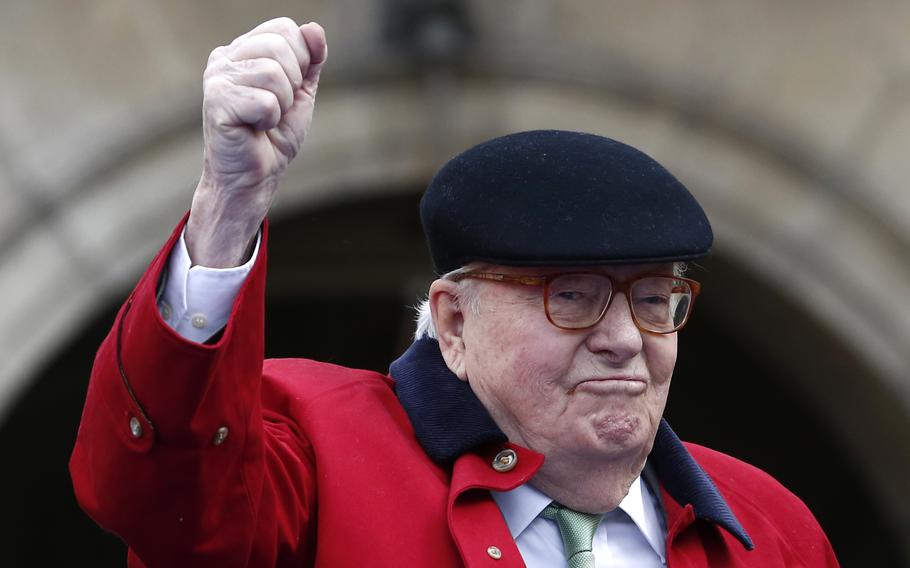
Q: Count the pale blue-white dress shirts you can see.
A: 1